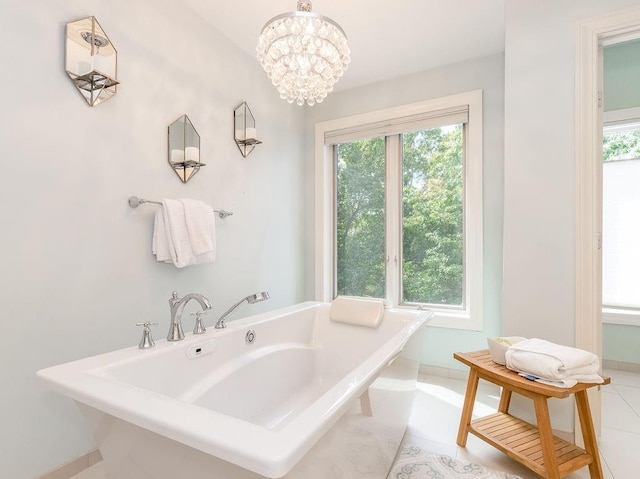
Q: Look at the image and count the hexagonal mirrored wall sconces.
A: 3